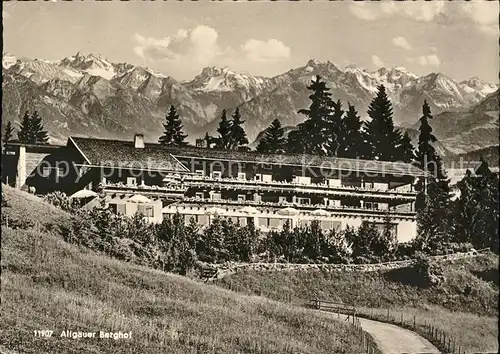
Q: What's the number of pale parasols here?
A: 6